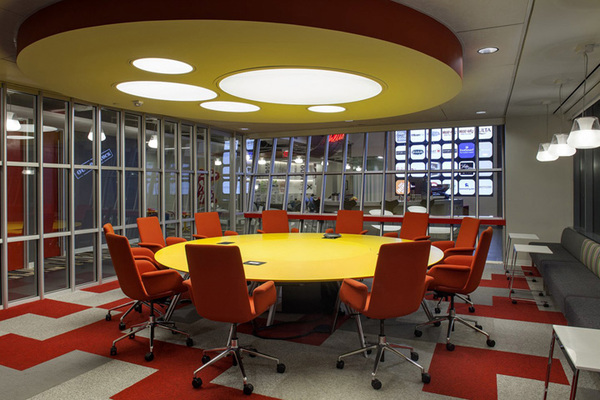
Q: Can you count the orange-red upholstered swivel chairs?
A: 11